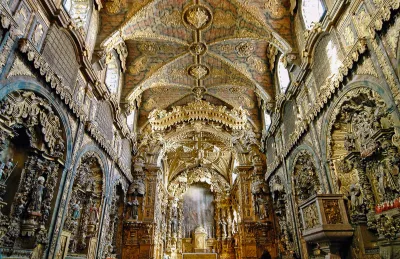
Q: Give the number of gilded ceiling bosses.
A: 4